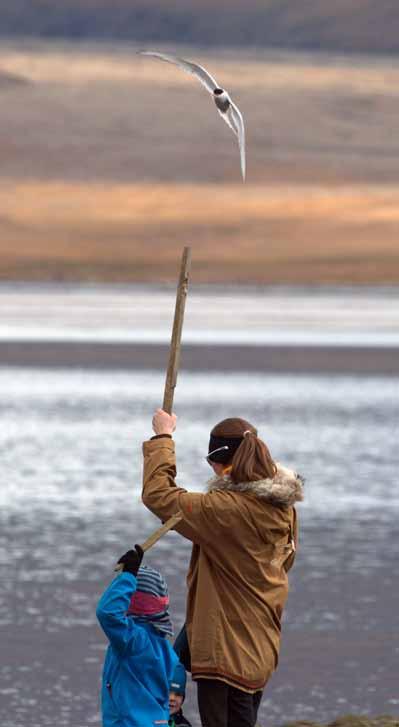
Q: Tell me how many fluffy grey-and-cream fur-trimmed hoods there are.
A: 1